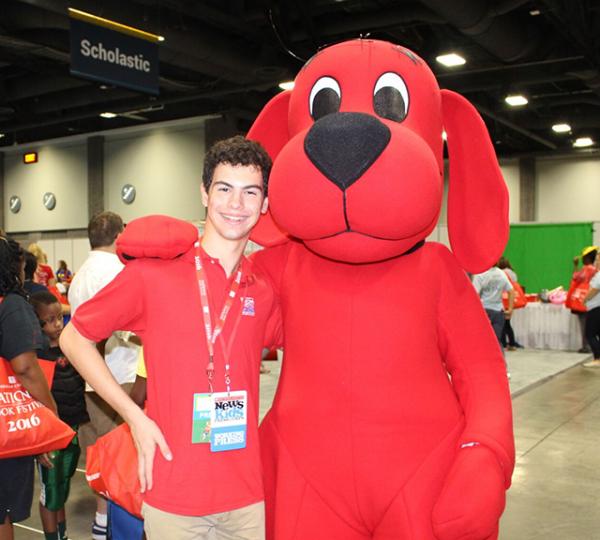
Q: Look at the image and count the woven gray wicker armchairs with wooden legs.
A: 0